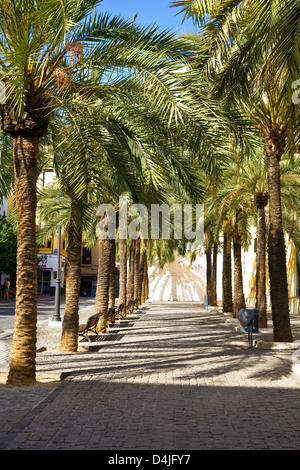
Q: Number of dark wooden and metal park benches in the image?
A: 5